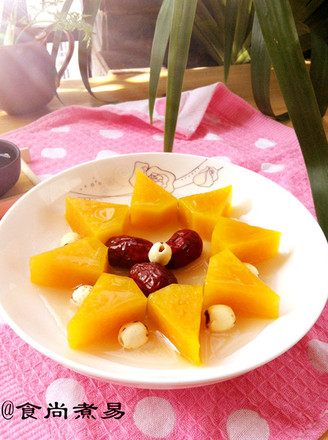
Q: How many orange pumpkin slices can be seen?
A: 8